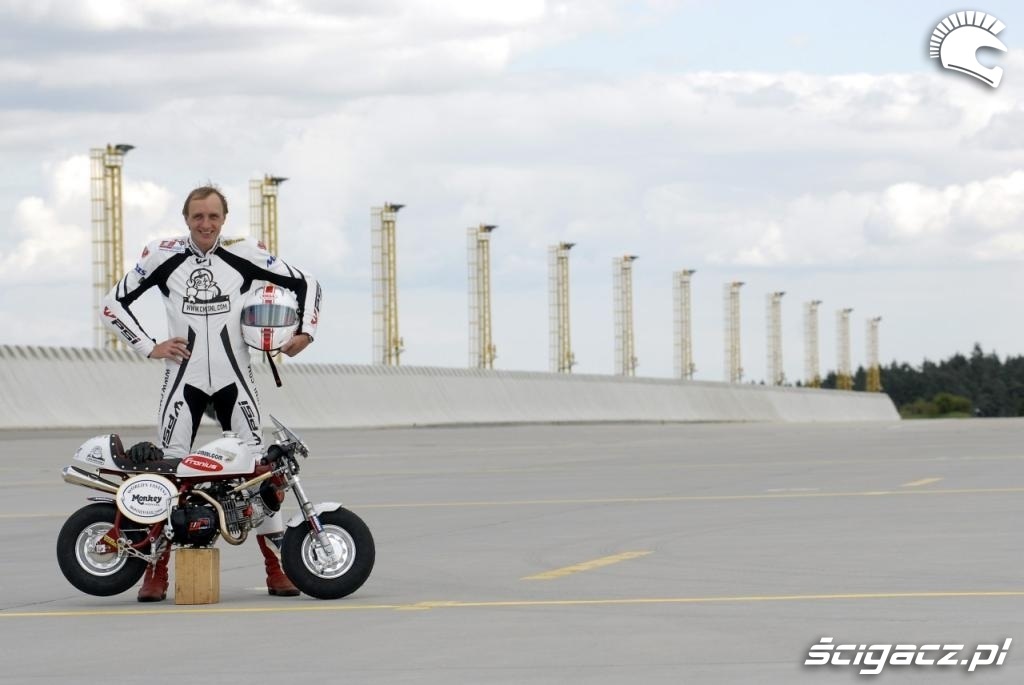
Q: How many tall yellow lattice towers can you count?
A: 12